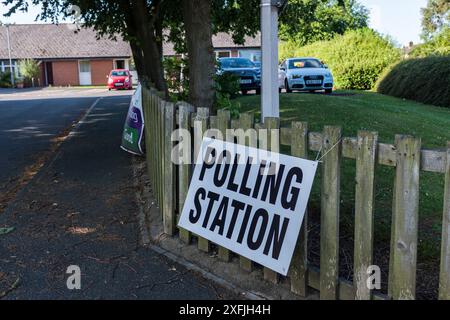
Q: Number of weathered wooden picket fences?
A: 1